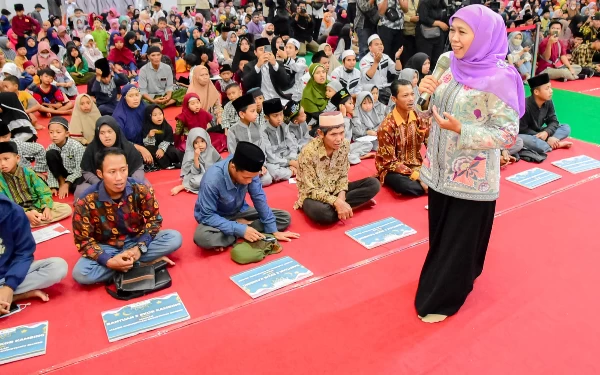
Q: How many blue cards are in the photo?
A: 6